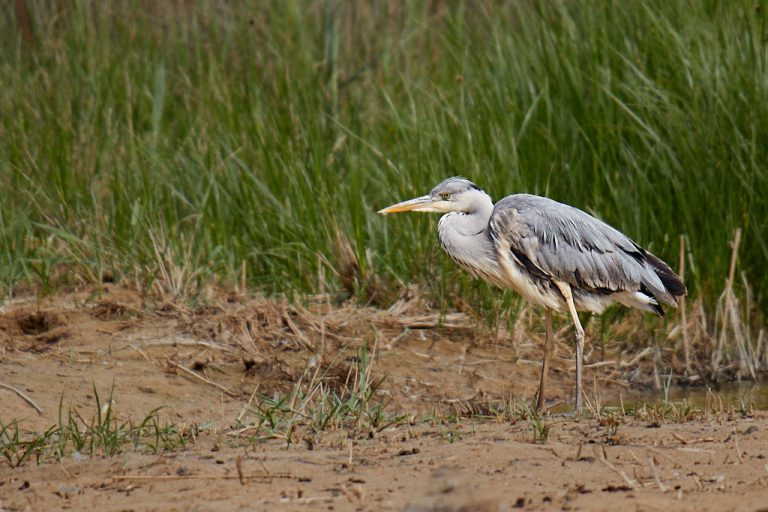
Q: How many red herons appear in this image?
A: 0